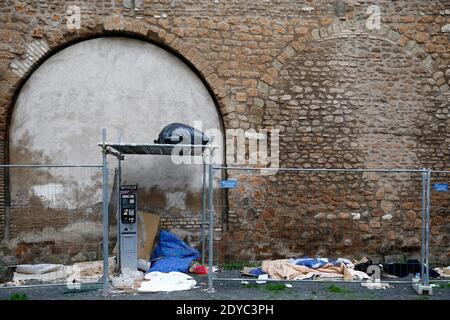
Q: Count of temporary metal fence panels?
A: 3